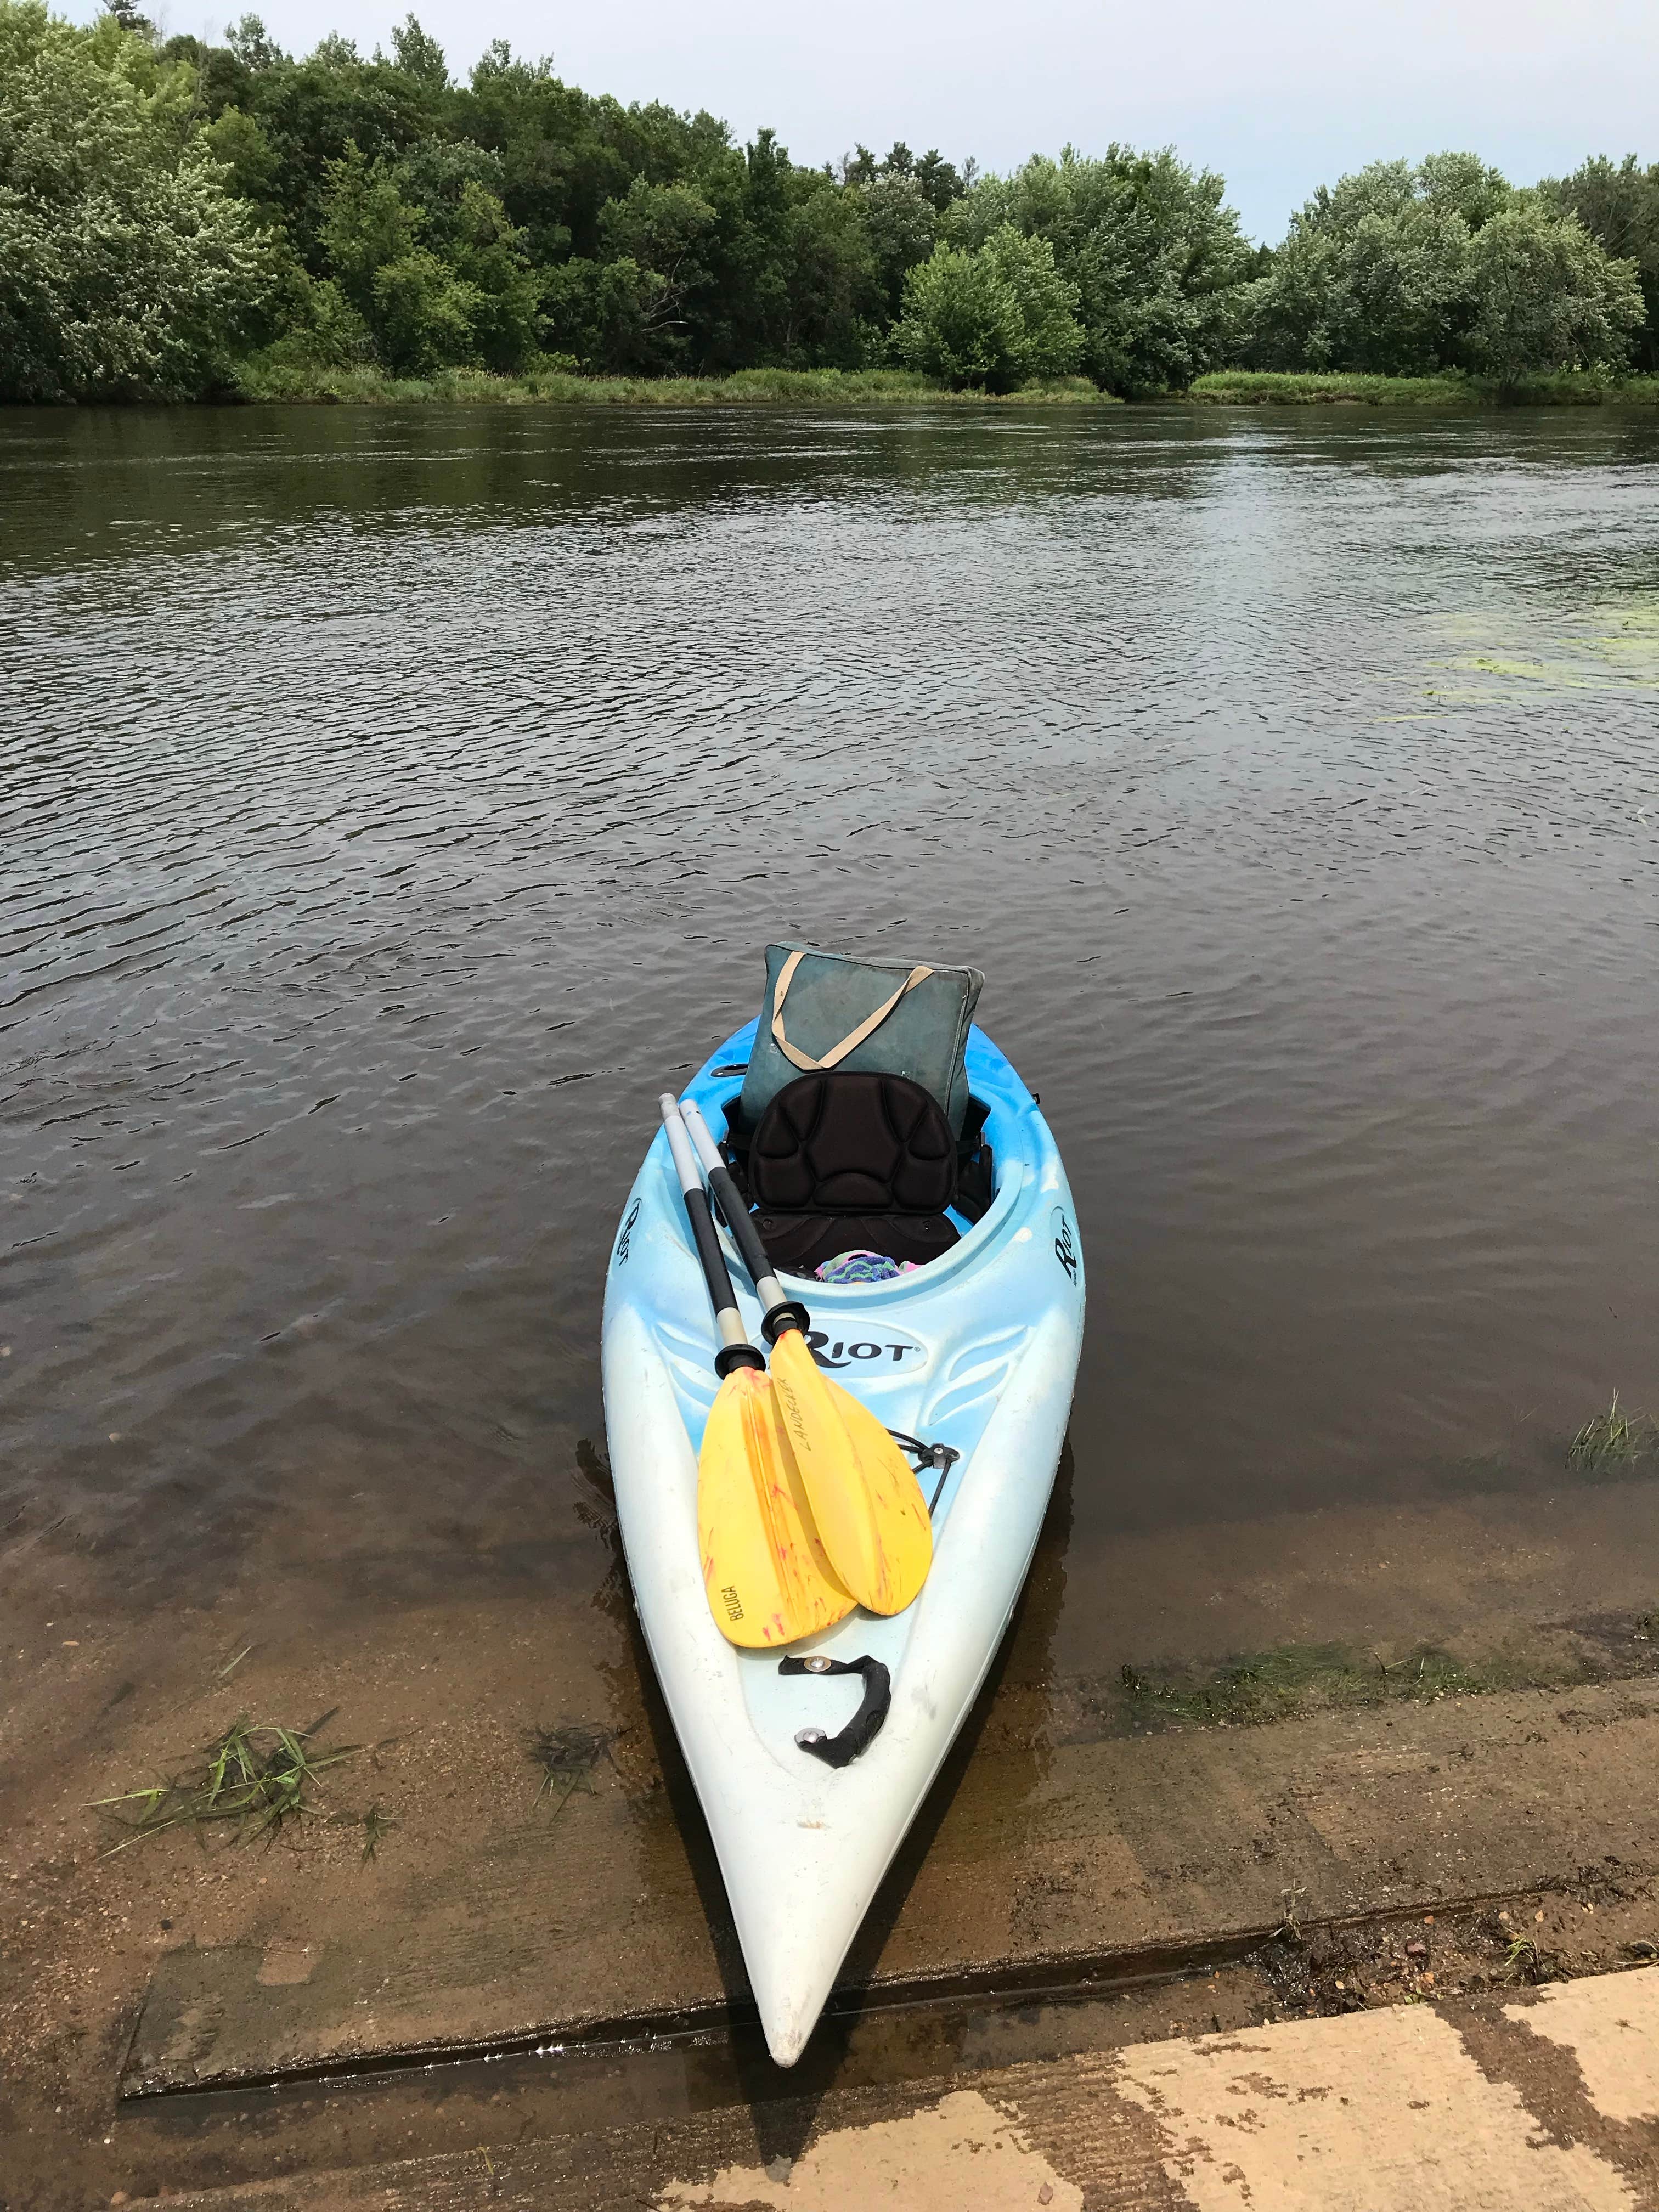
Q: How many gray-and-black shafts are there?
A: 2